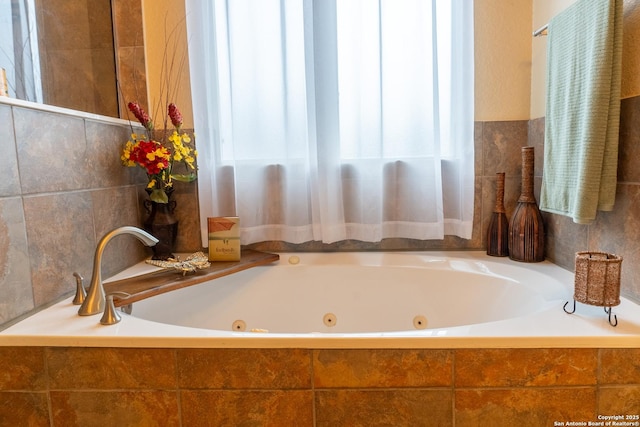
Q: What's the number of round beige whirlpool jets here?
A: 3